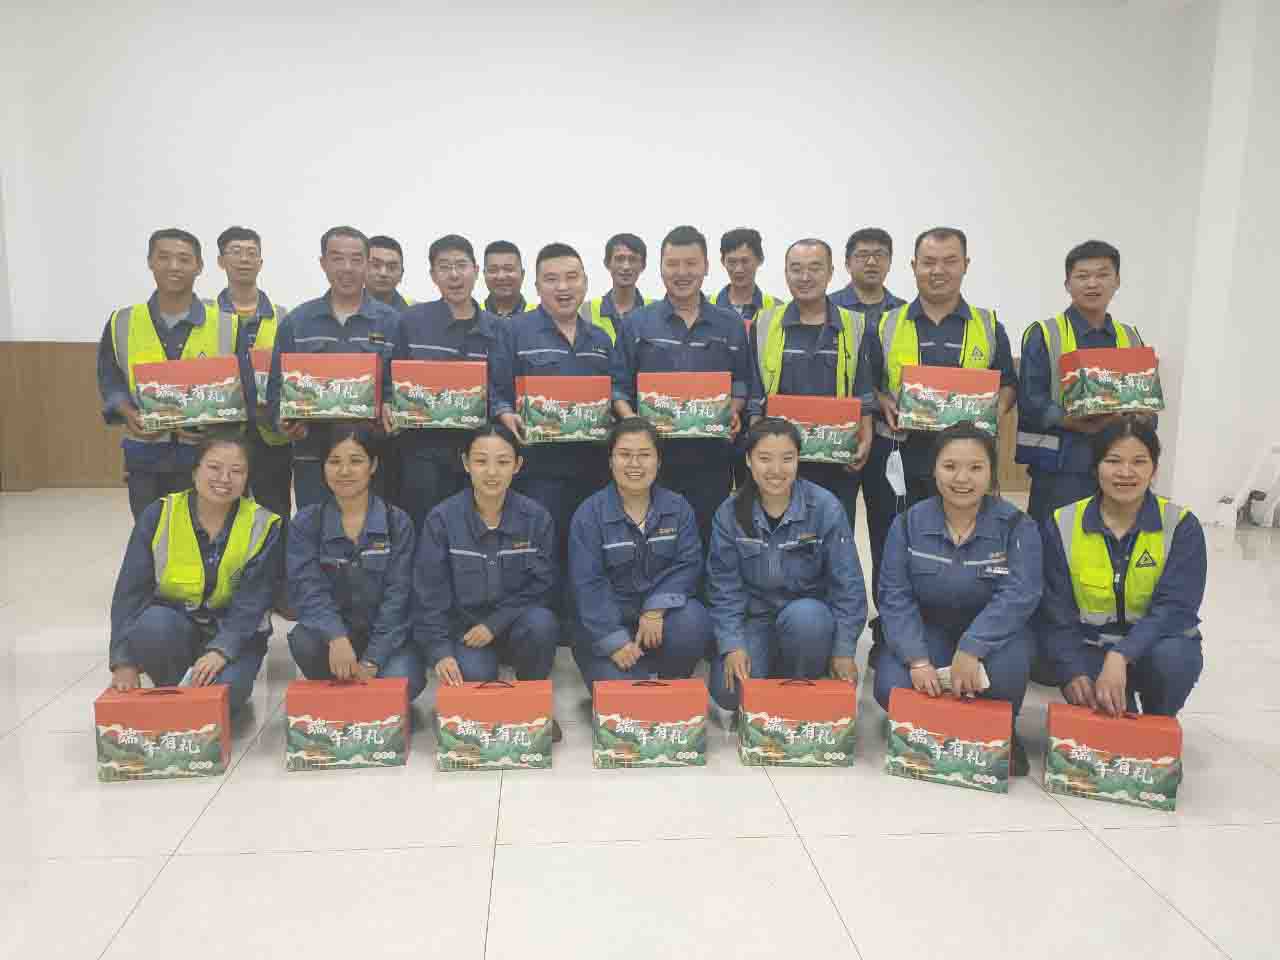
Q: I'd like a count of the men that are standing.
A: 14